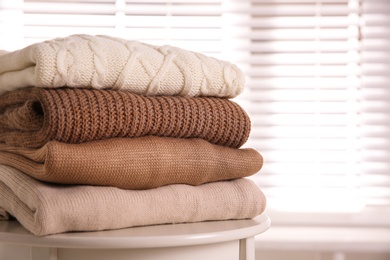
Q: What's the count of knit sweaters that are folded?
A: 4